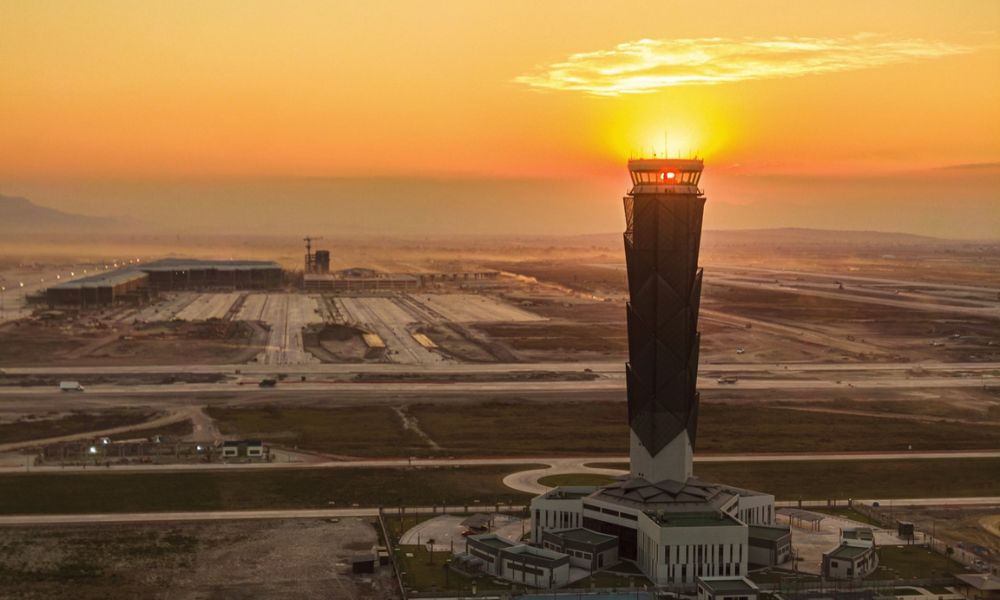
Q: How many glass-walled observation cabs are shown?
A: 1